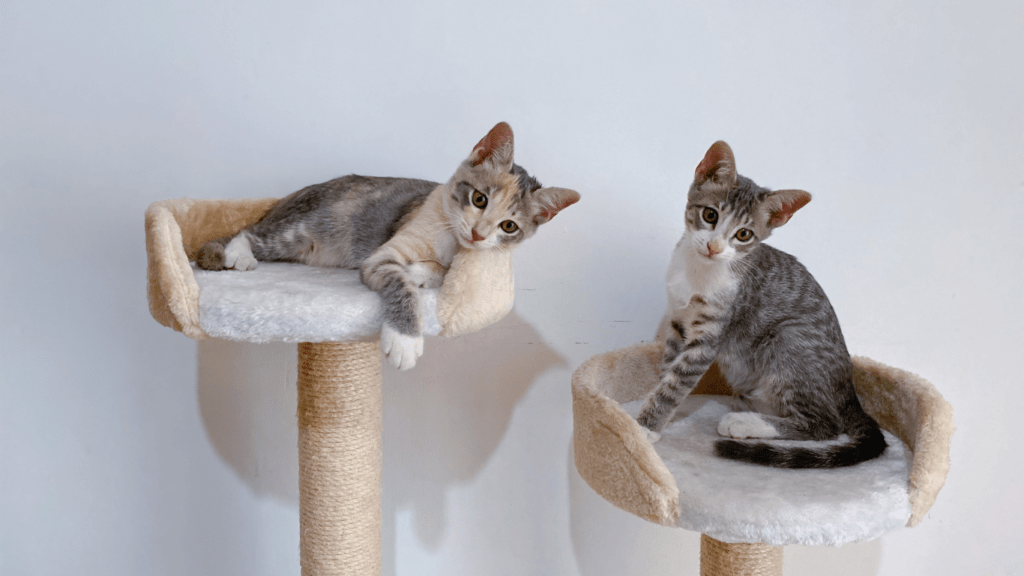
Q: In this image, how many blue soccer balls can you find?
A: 0